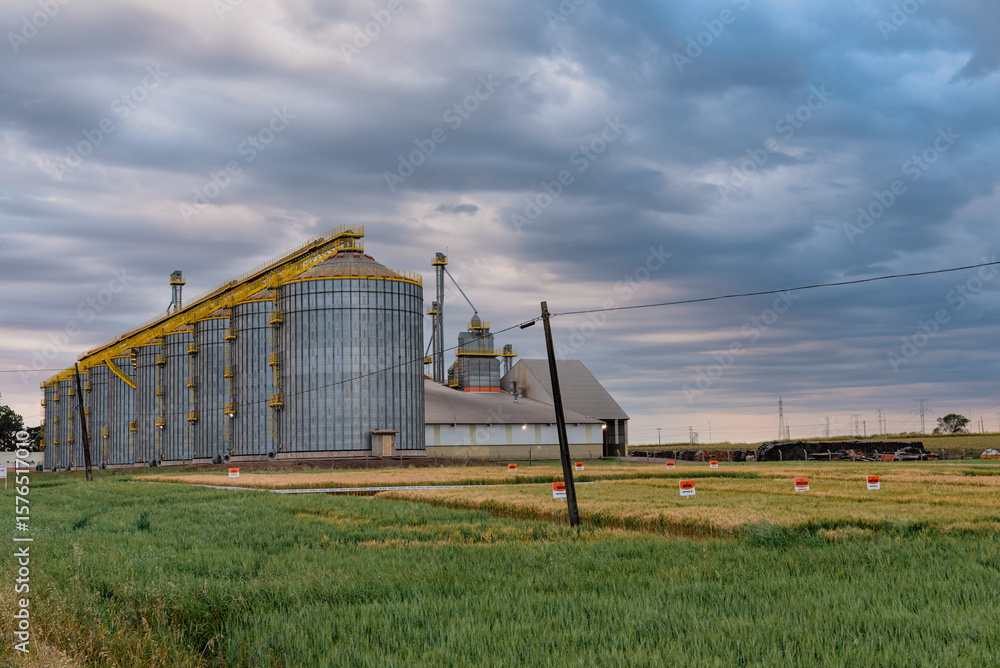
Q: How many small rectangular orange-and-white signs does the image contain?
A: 9